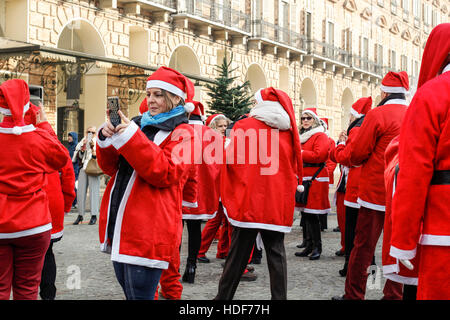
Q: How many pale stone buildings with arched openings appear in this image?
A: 1